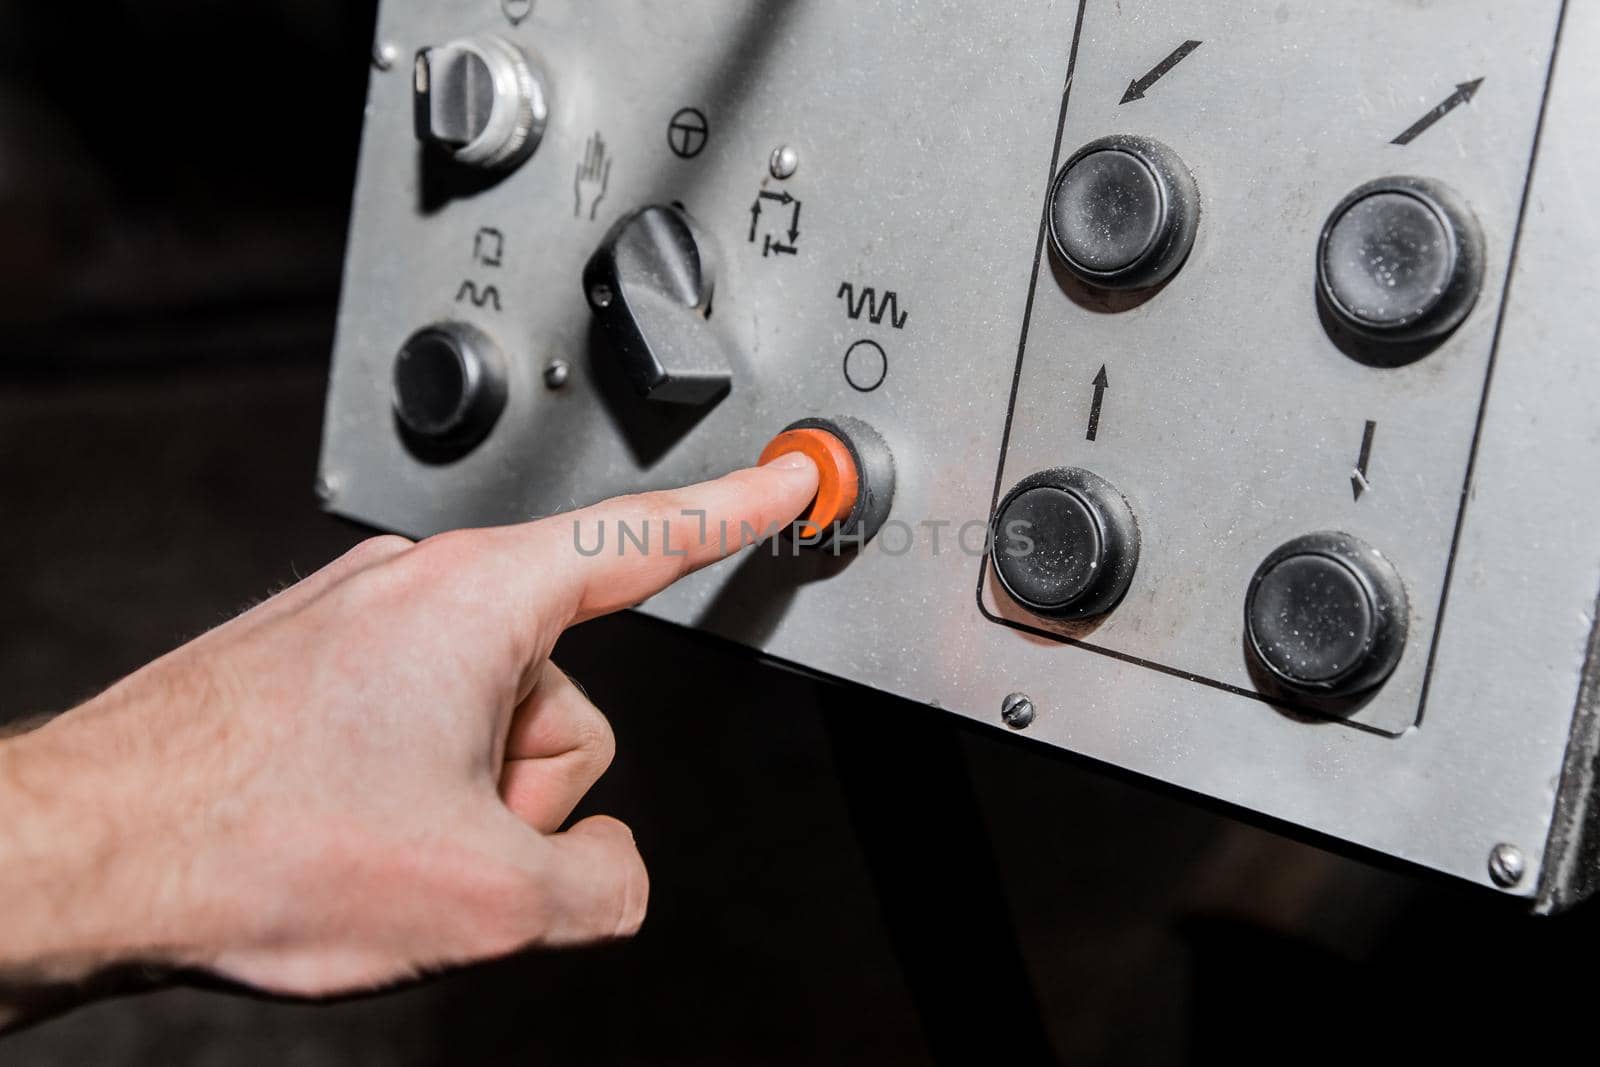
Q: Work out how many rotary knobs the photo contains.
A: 2